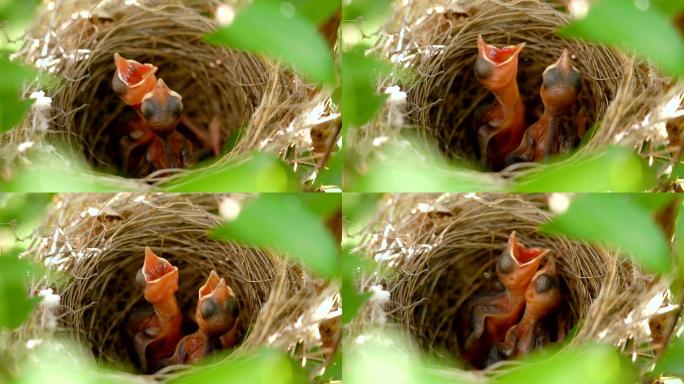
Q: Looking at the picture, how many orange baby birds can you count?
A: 8